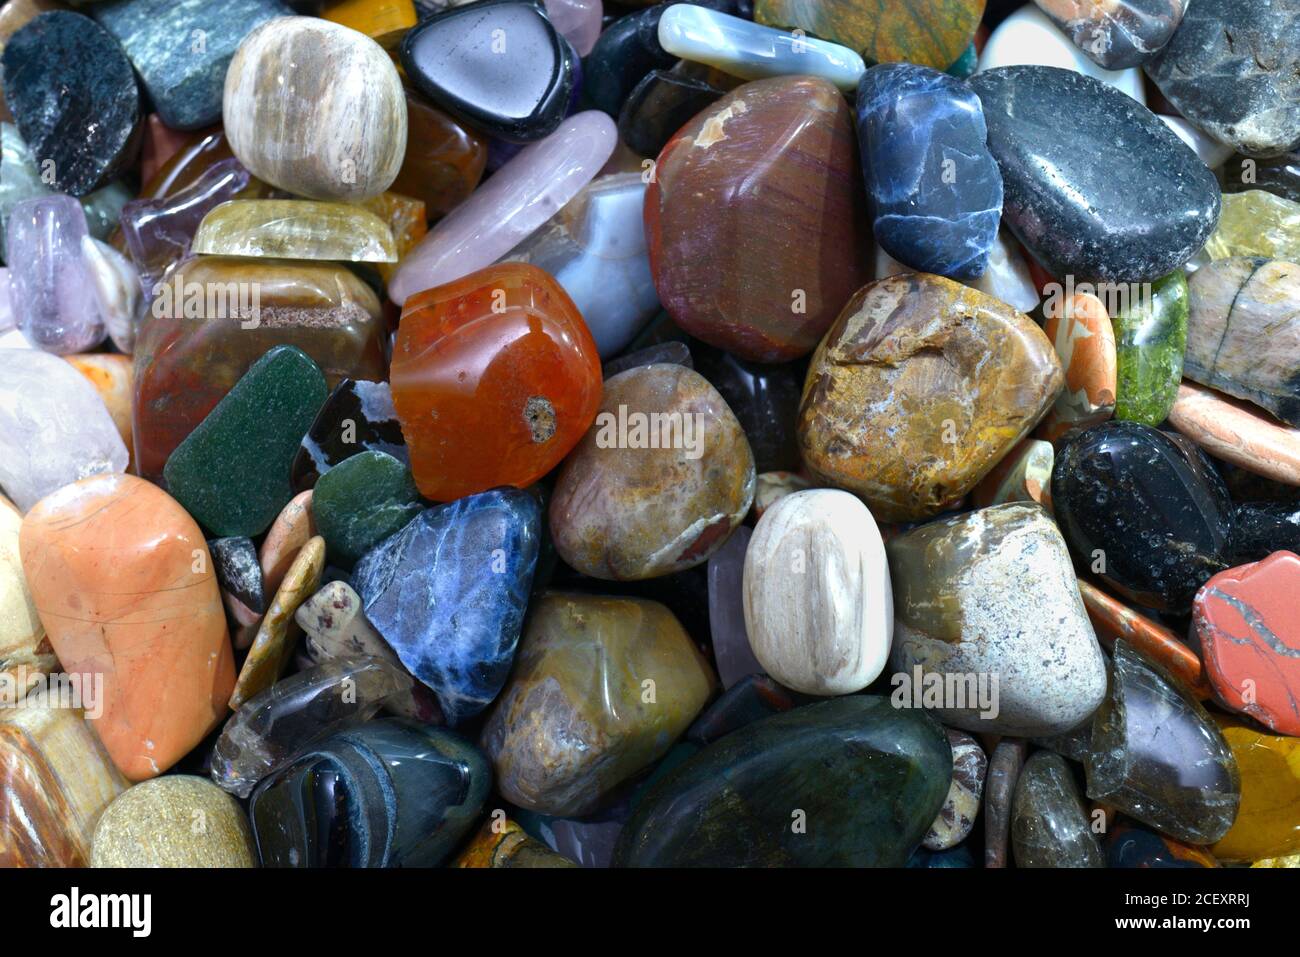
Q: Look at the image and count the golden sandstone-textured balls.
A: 1